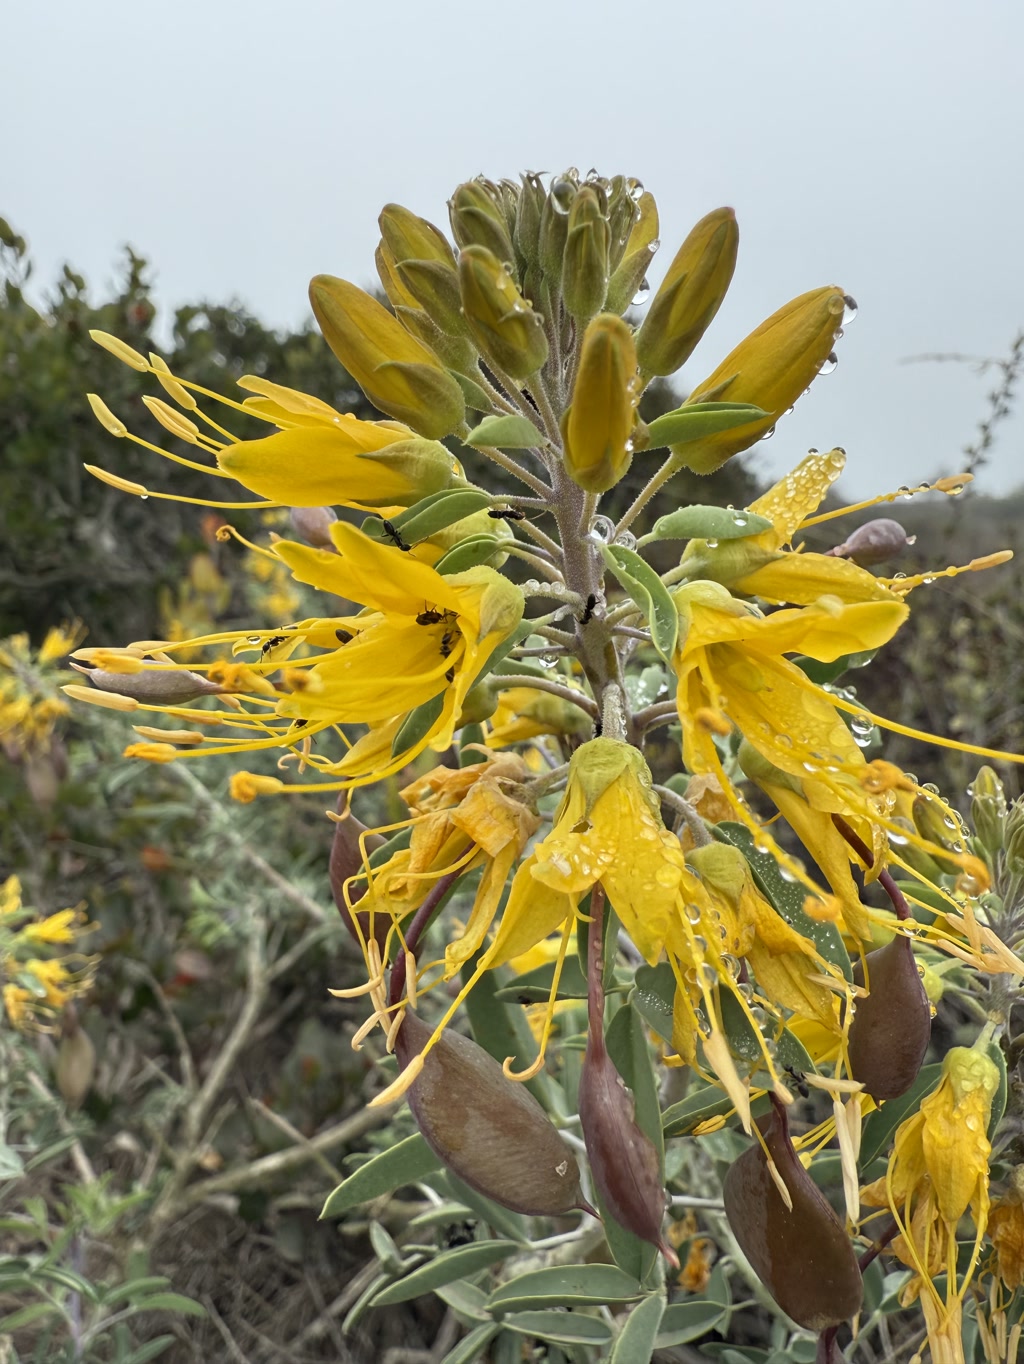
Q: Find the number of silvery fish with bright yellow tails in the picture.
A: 0